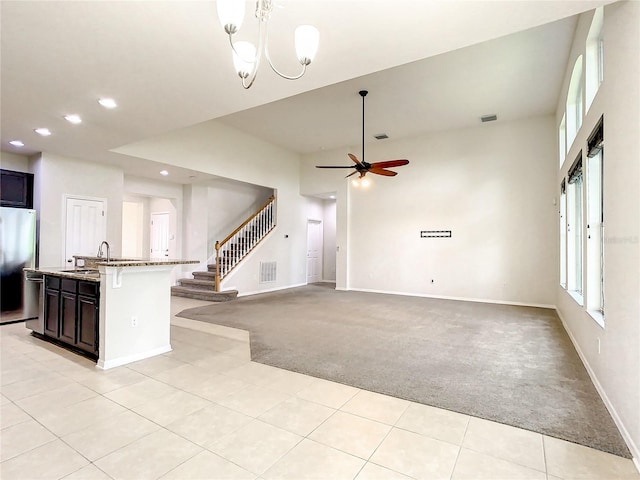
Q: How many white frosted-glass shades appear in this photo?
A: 3